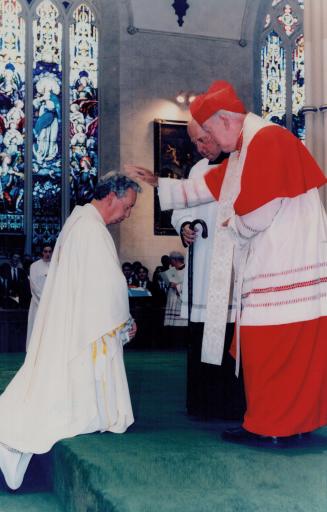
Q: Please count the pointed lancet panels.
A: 5